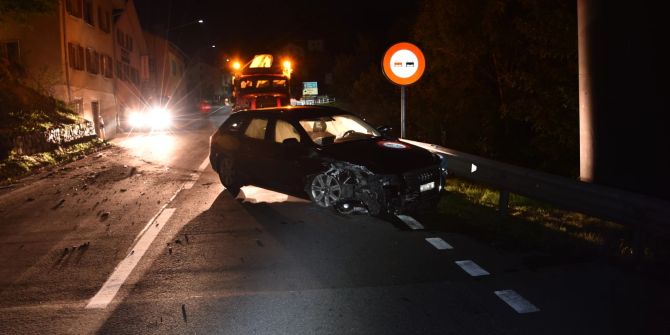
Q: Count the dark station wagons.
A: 1